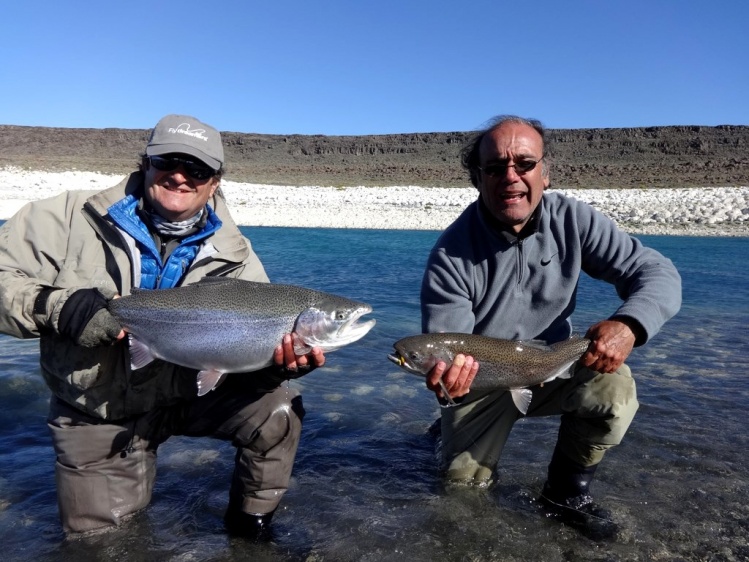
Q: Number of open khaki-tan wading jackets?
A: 1